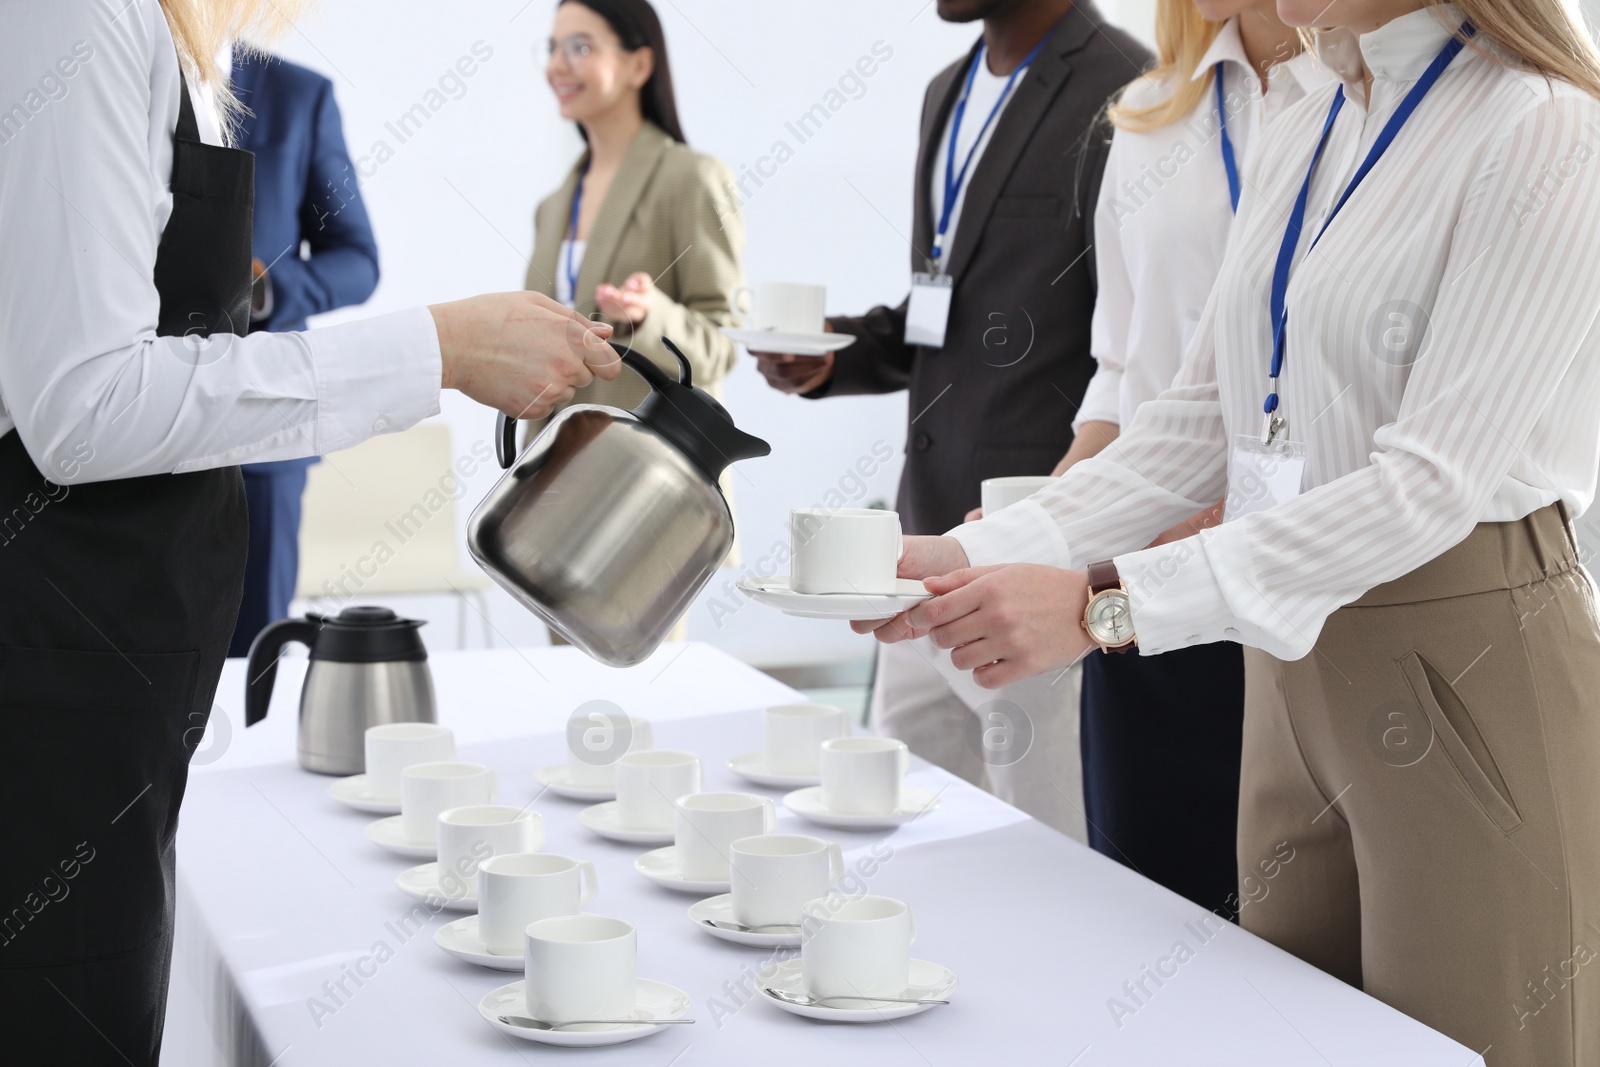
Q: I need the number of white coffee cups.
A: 15